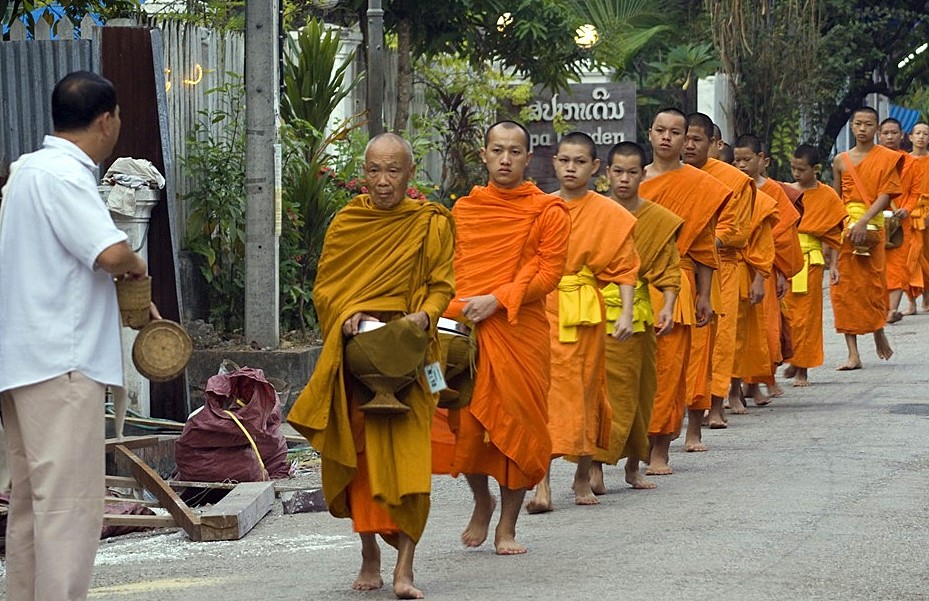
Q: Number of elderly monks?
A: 1